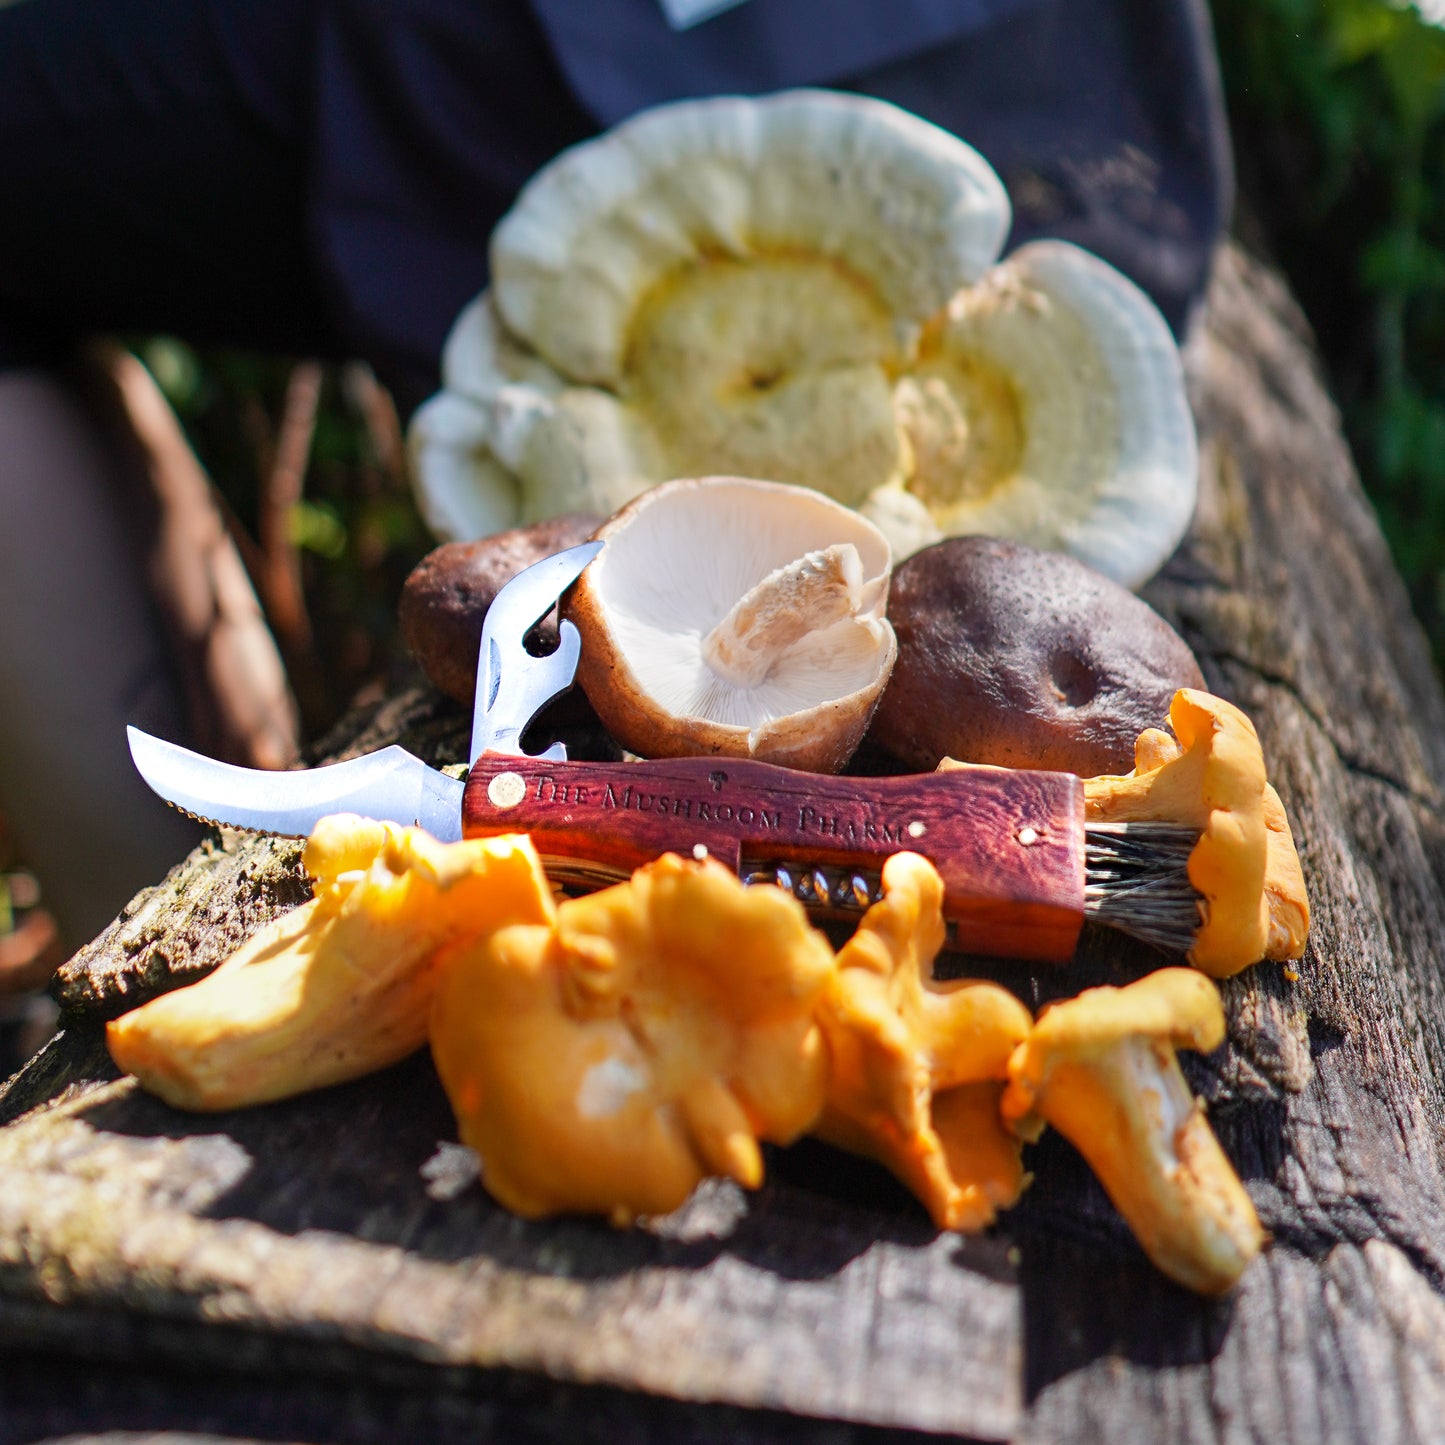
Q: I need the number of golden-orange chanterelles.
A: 5